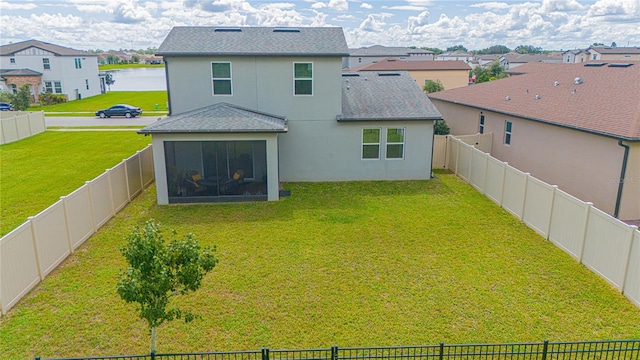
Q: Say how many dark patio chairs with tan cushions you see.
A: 2